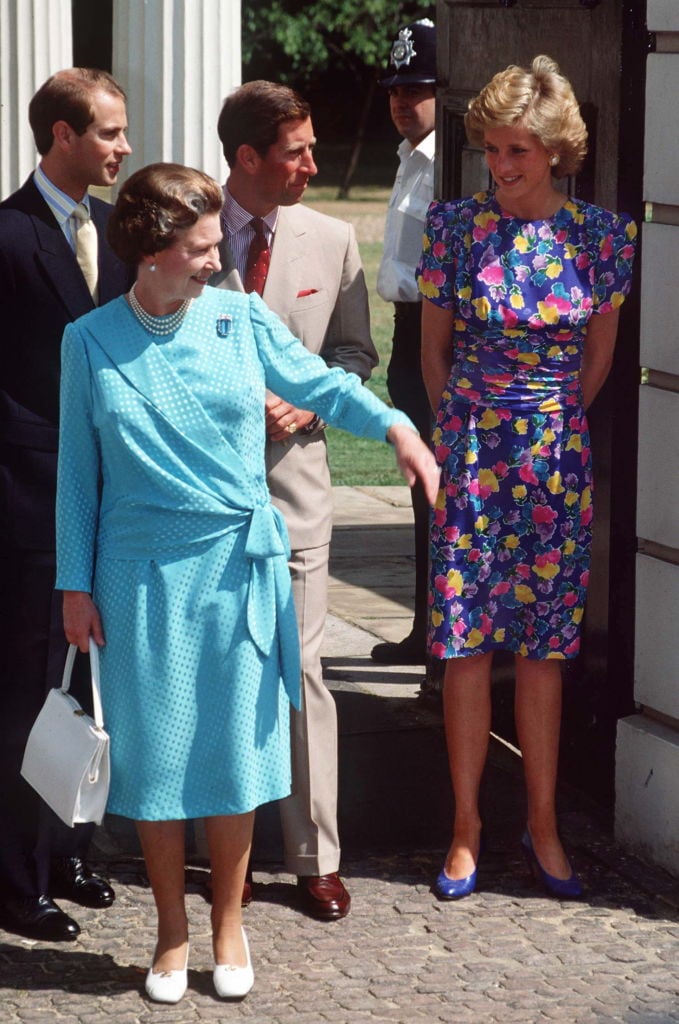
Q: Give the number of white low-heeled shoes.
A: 2